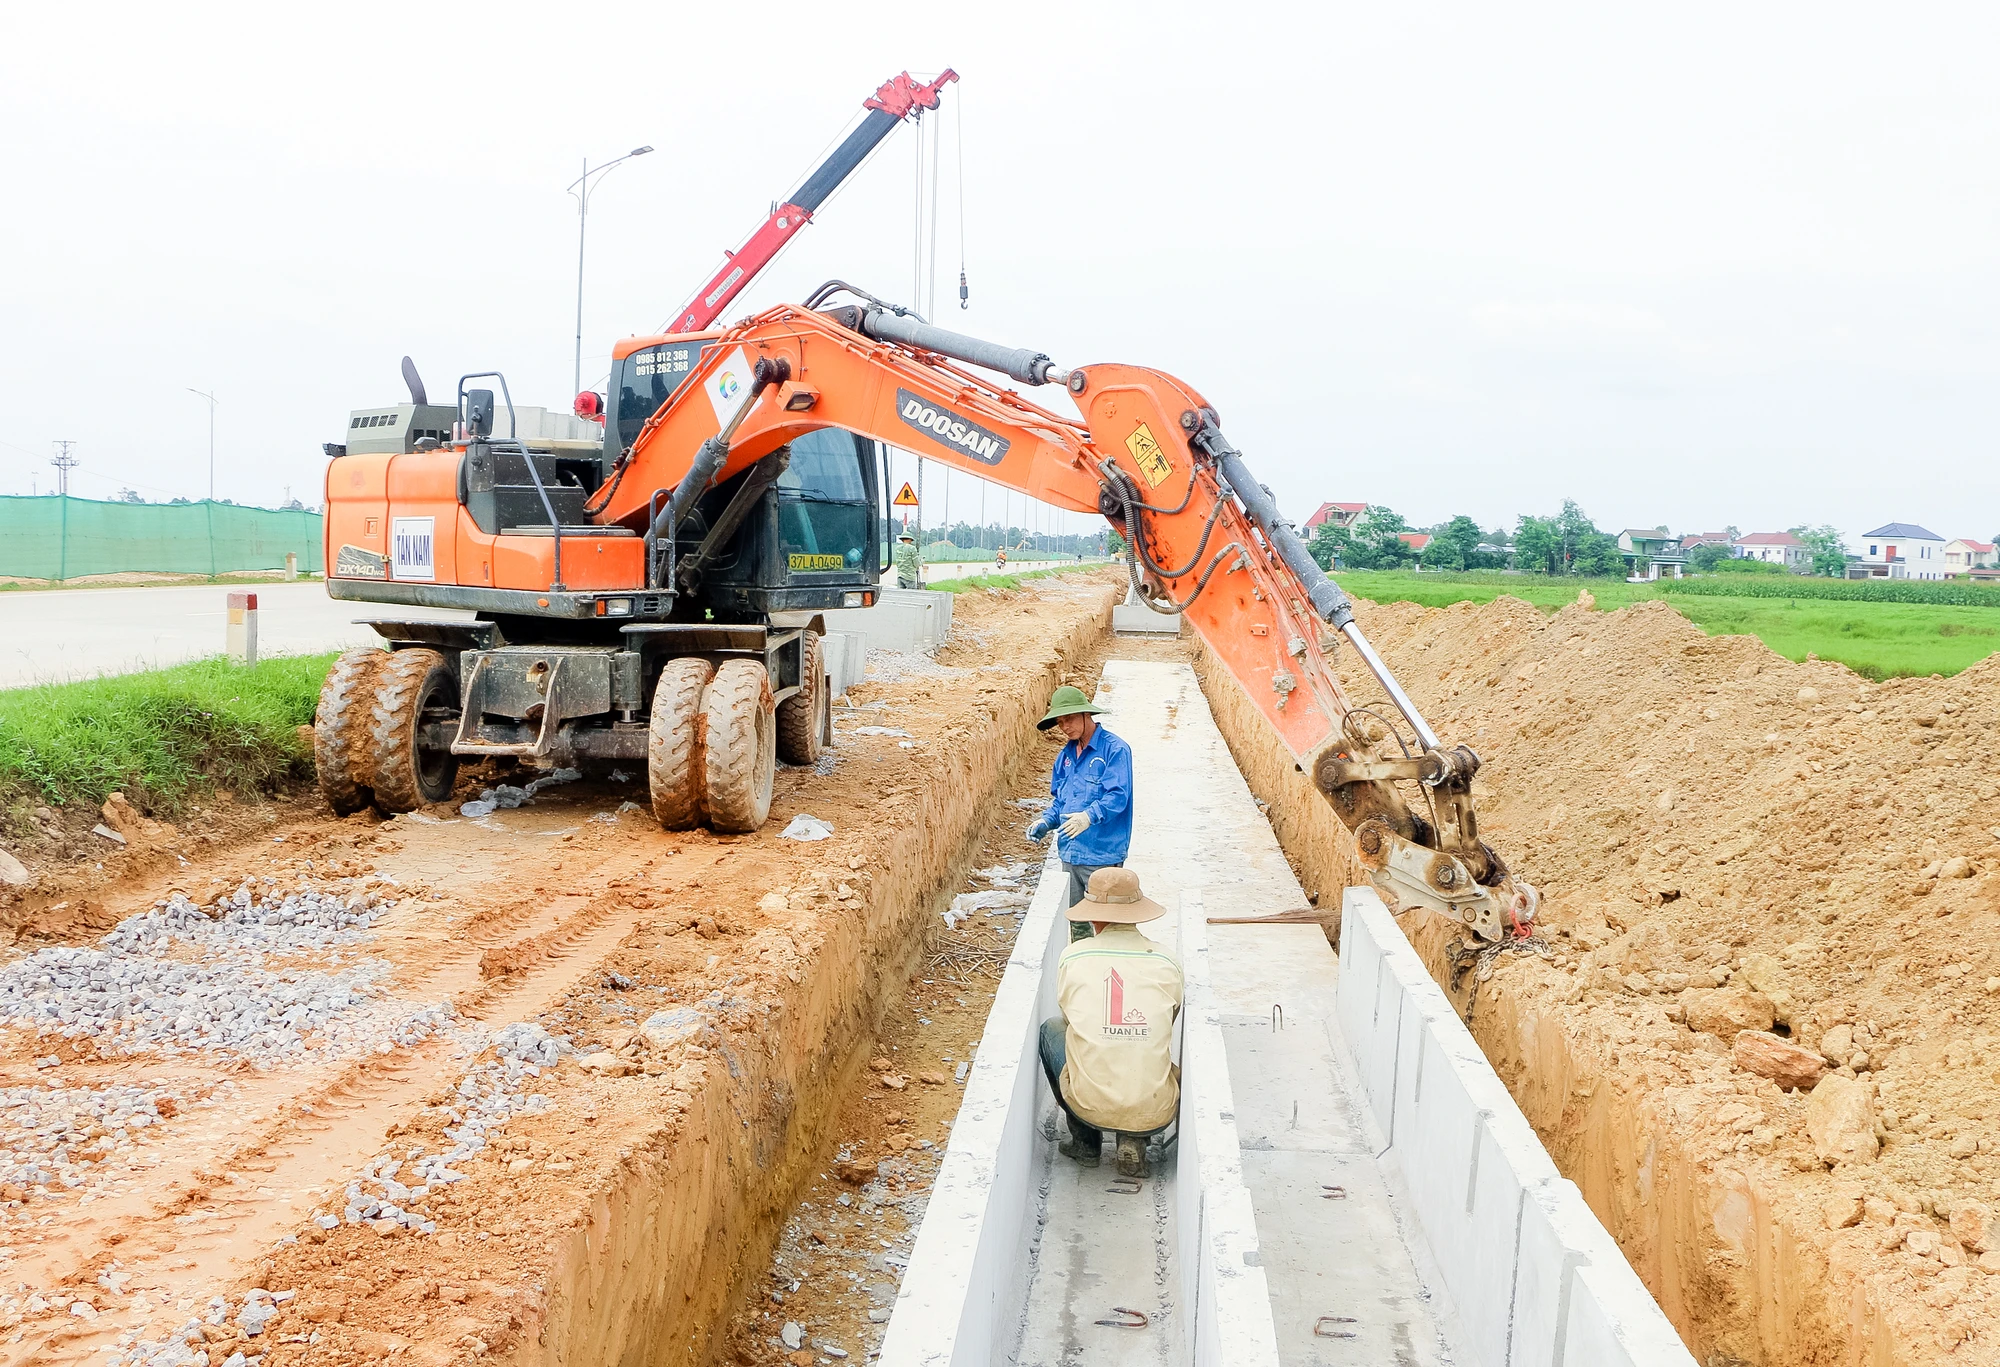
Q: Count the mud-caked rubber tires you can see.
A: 5